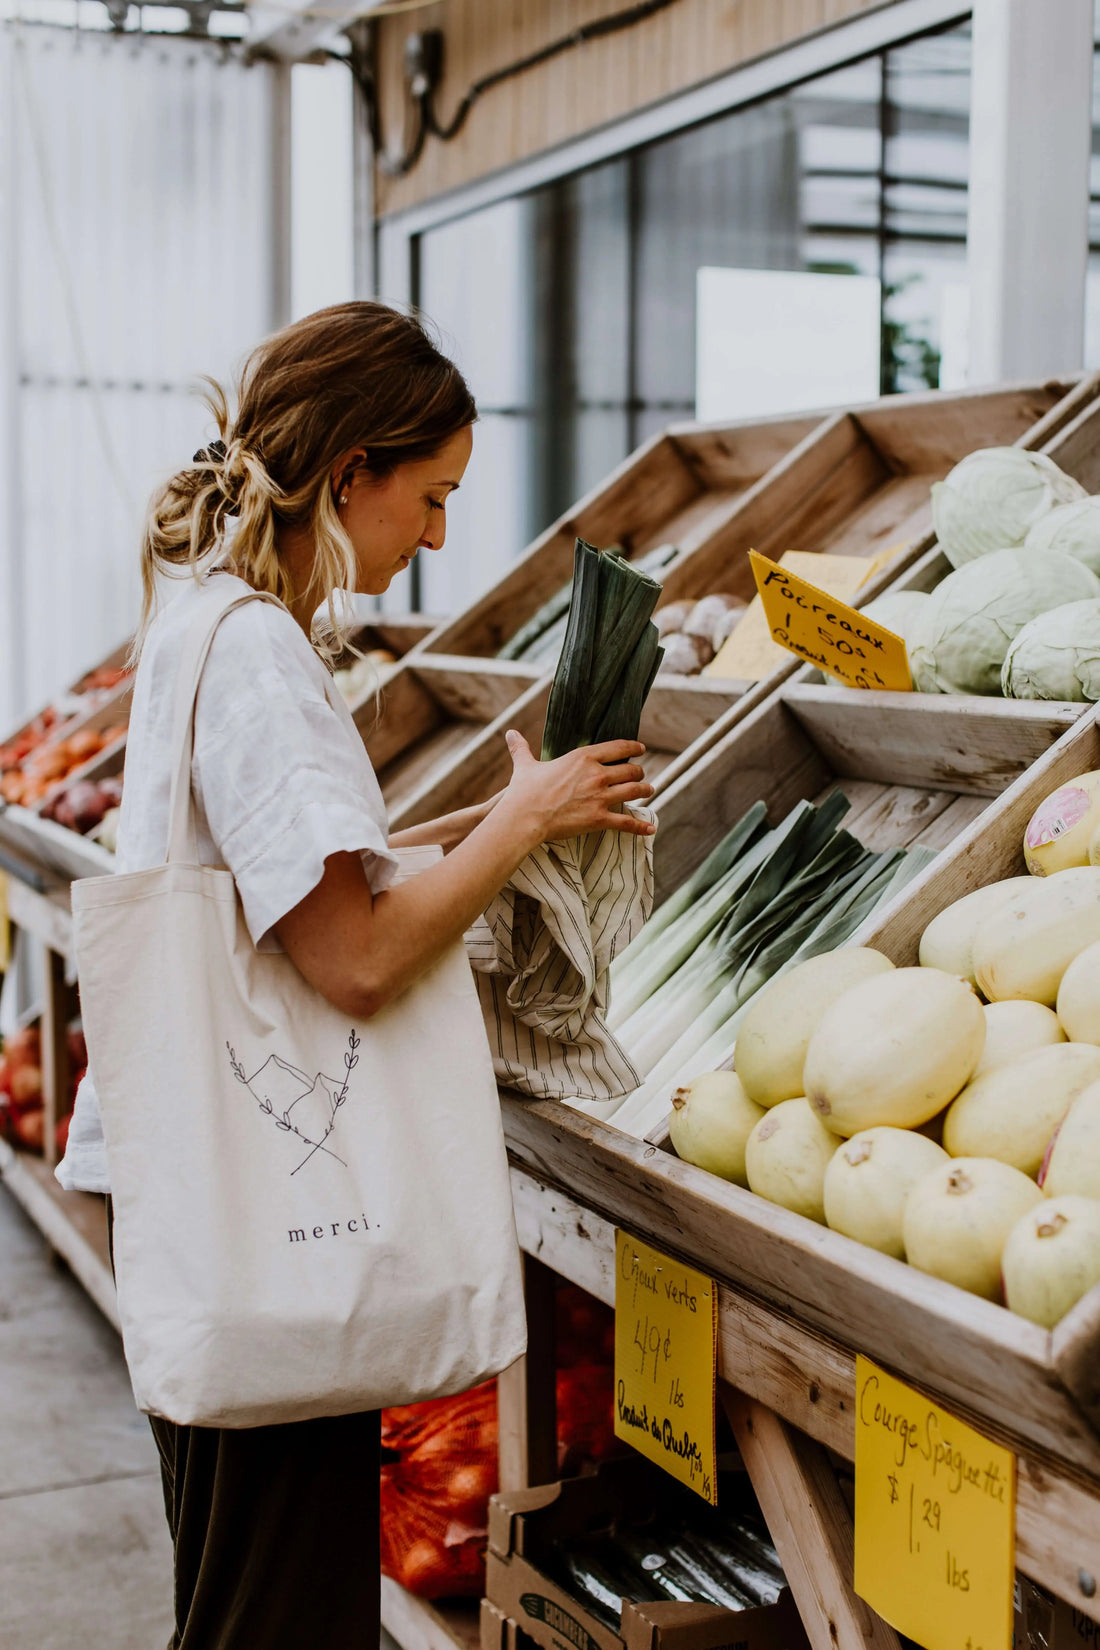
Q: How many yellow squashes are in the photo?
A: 14